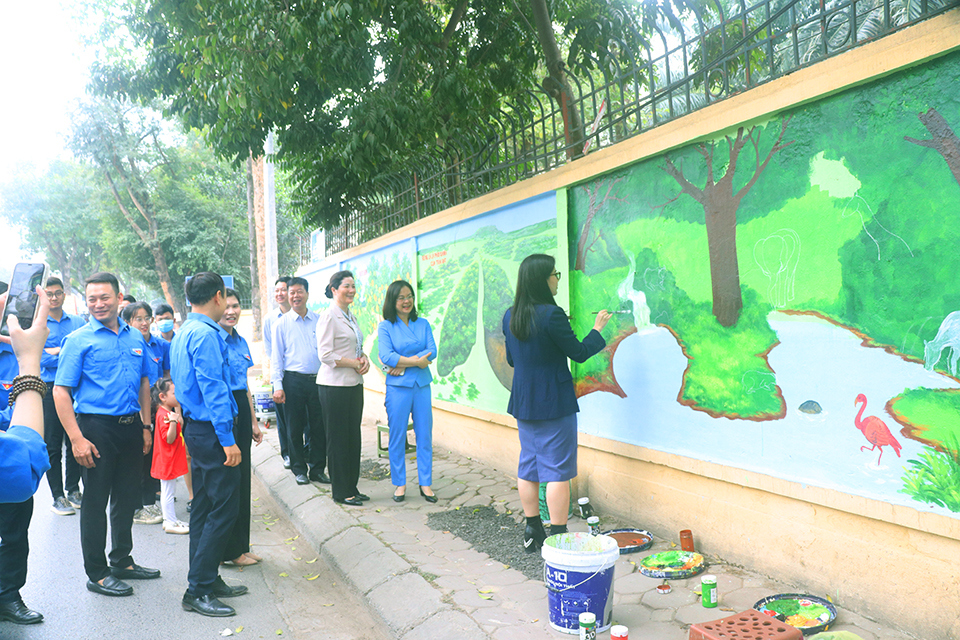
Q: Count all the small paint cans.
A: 6